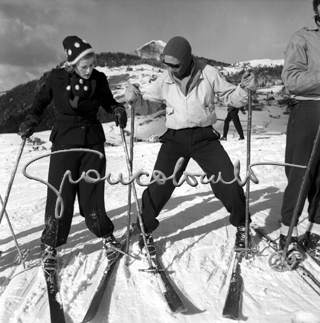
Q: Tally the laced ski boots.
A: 6